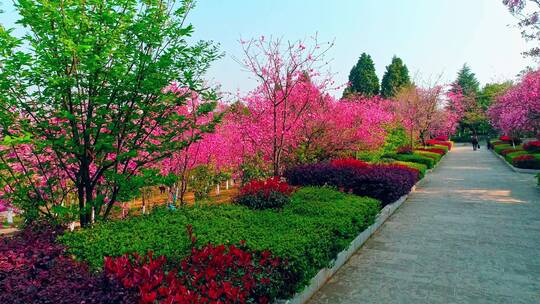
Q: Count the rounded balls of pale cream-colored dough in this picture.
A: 0